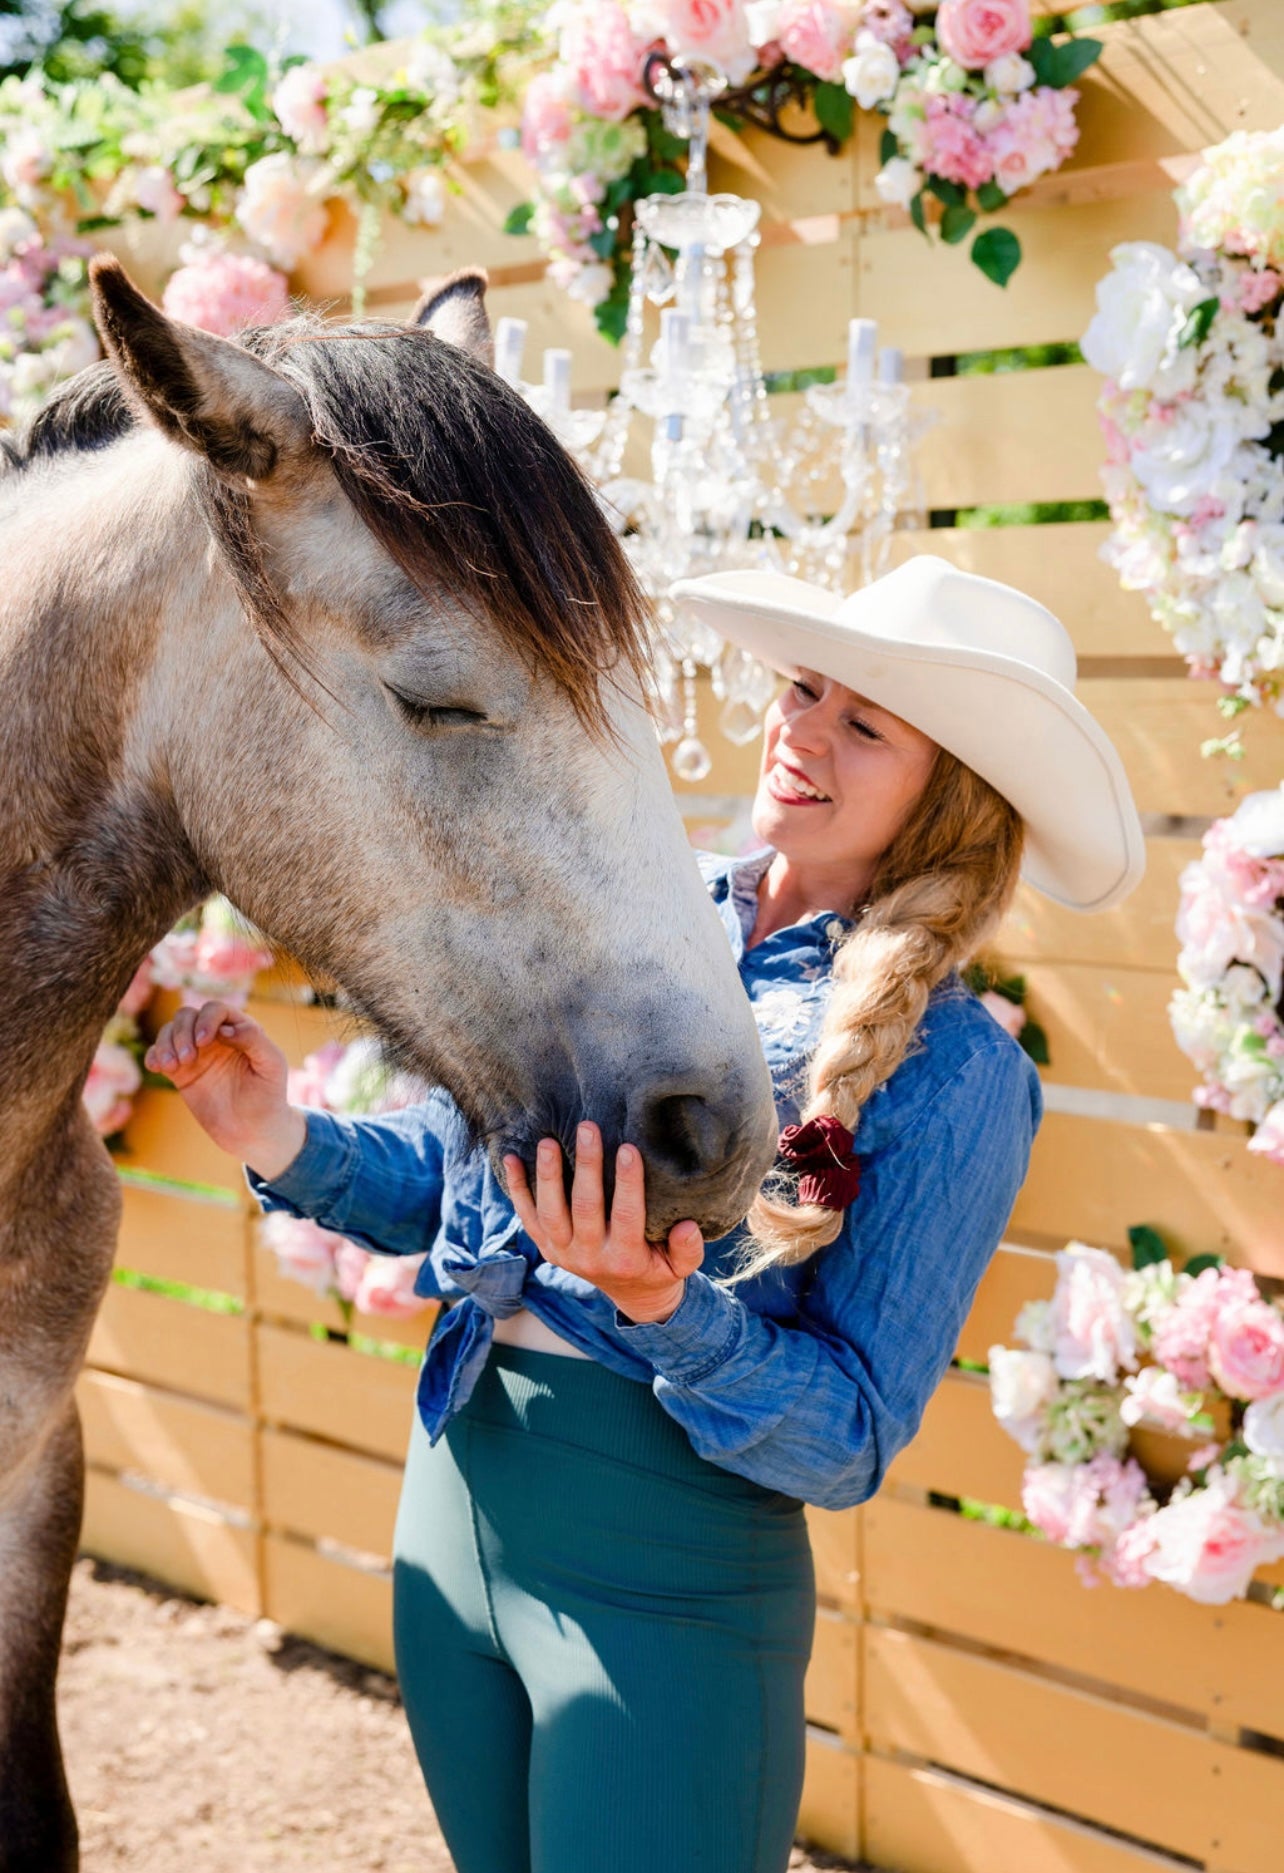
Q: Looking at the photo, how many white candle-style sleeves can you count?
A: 5